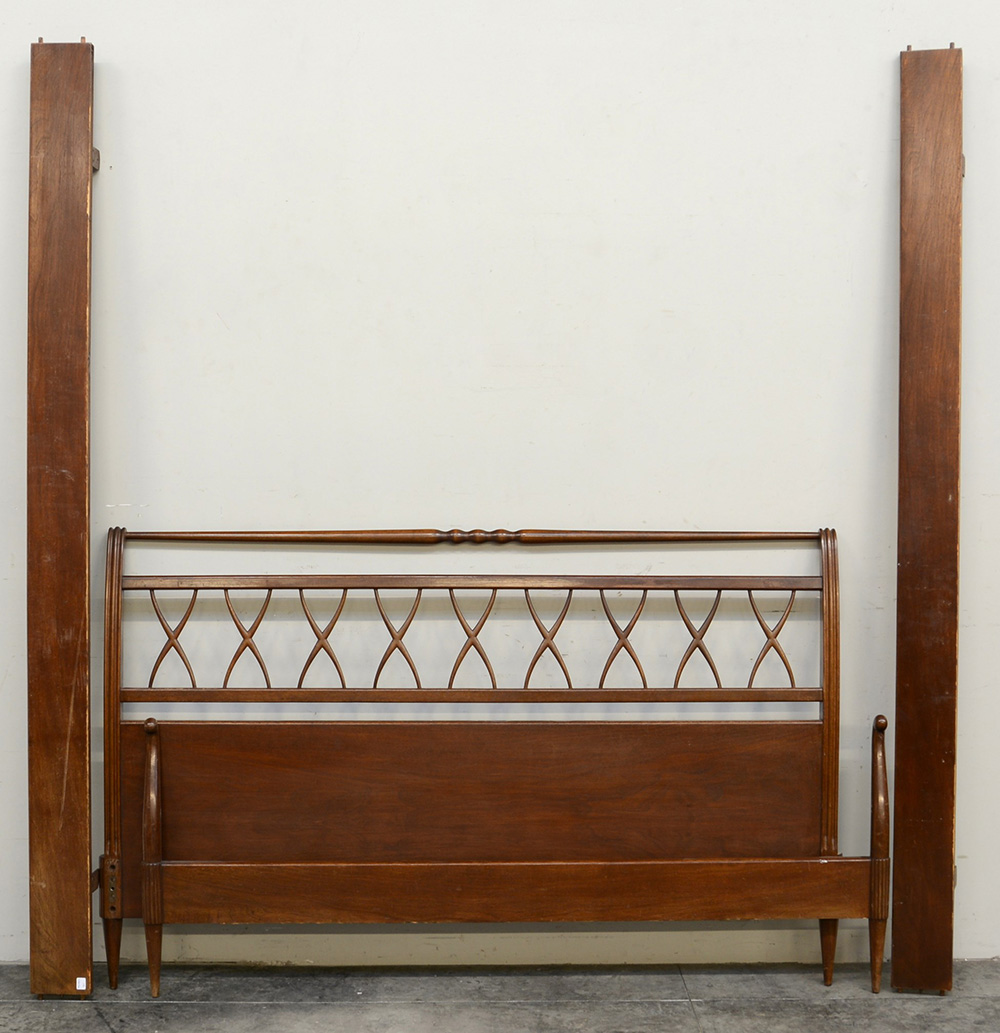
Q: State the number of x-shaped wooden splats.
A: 9